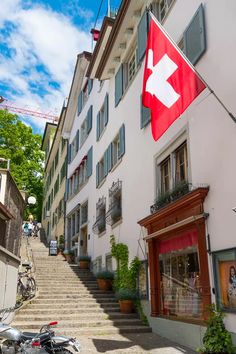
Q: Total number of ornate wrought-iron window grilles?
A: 2